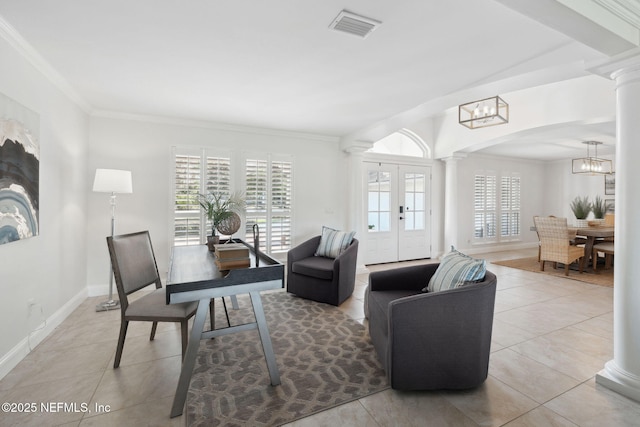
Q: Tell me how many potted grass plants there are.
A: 2